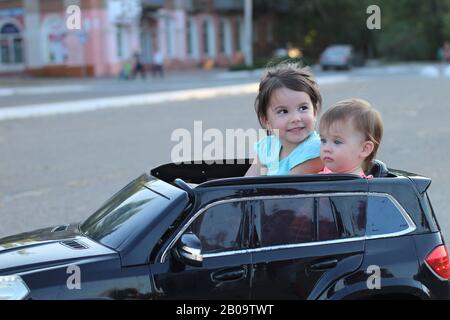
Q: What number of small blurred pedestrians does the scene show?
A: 3